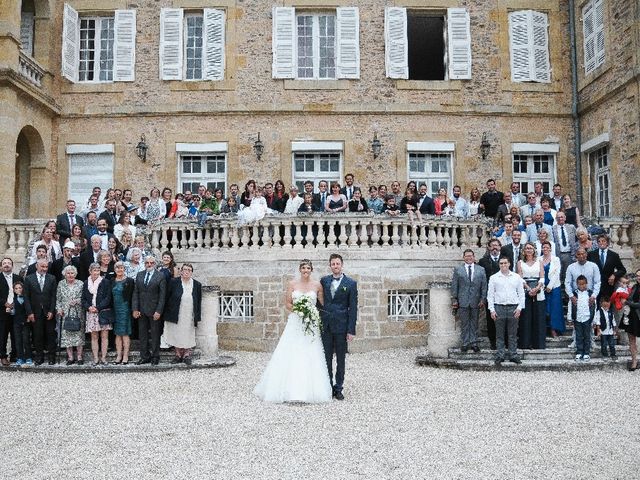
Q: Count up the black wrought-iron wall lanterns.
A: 4